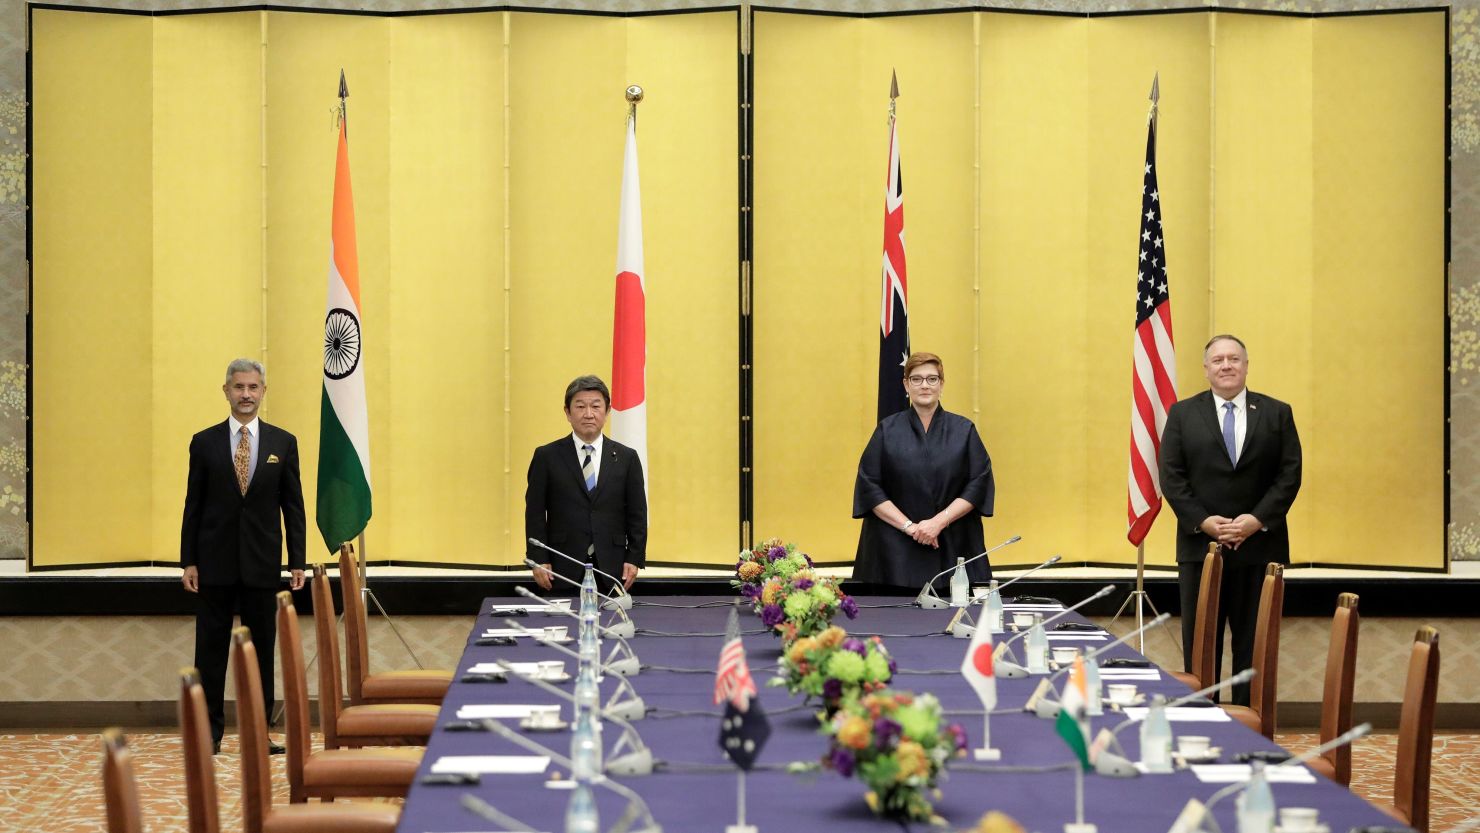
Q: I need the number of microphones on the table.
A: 13